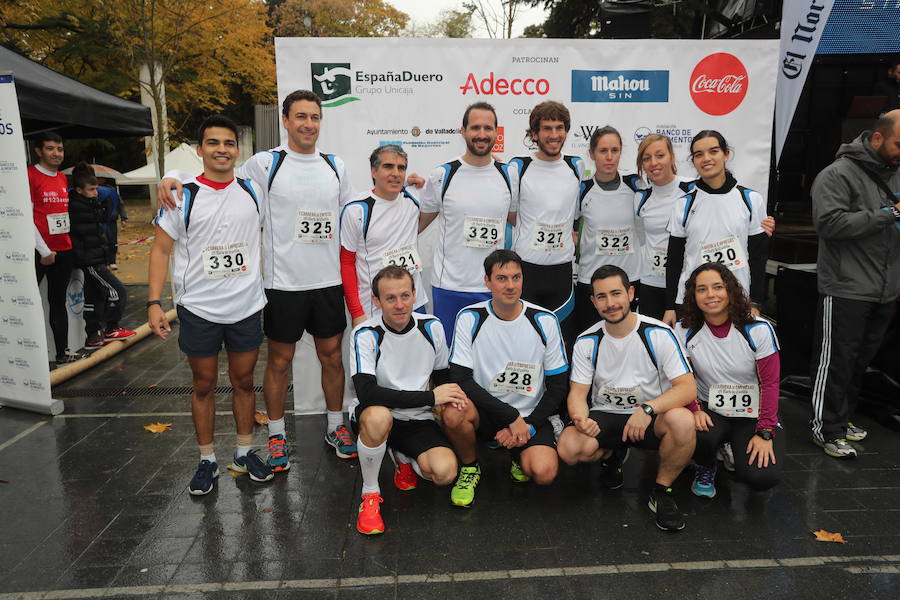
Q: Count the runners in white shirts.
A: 12